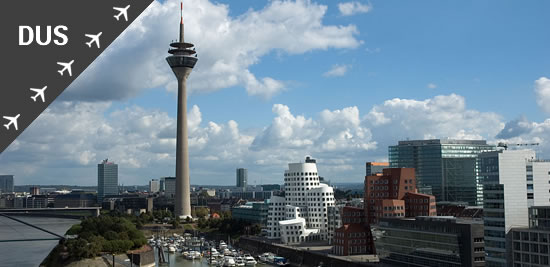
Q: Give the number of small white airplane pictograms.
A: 5